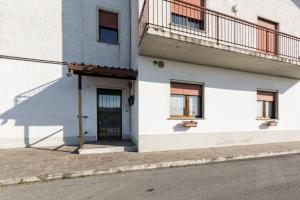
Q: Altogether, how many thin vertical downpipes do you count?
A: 1